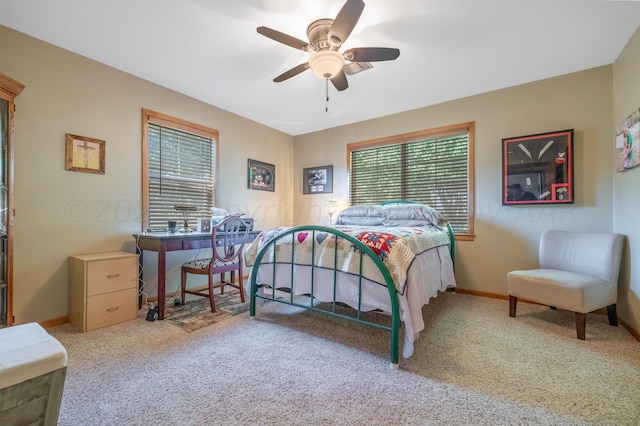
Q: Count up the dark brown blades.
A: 5